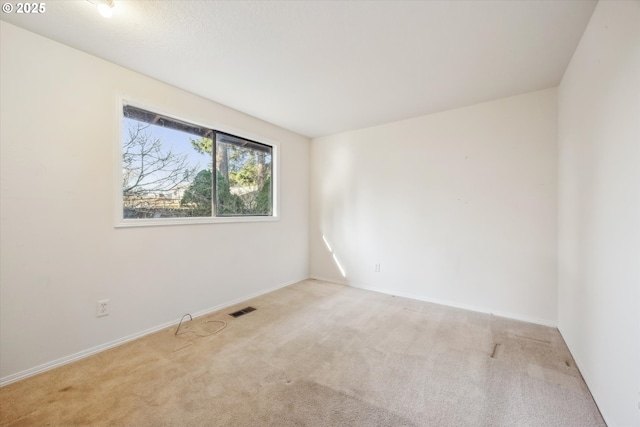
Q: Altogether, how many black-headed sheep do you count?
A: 0